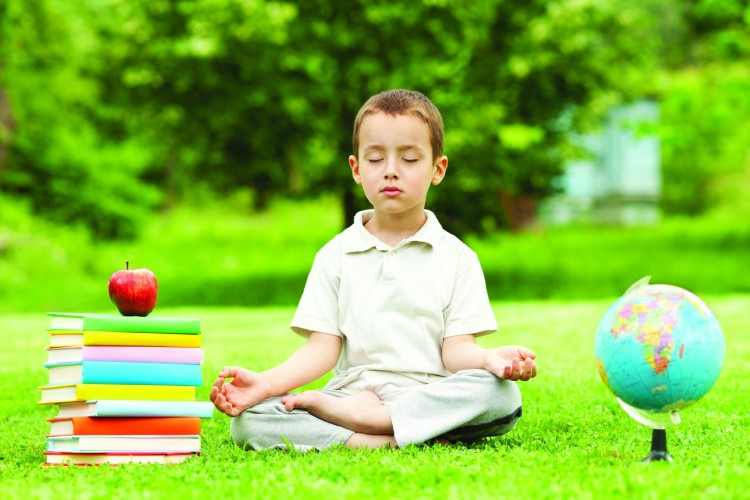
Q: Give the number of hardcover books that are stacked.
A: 9